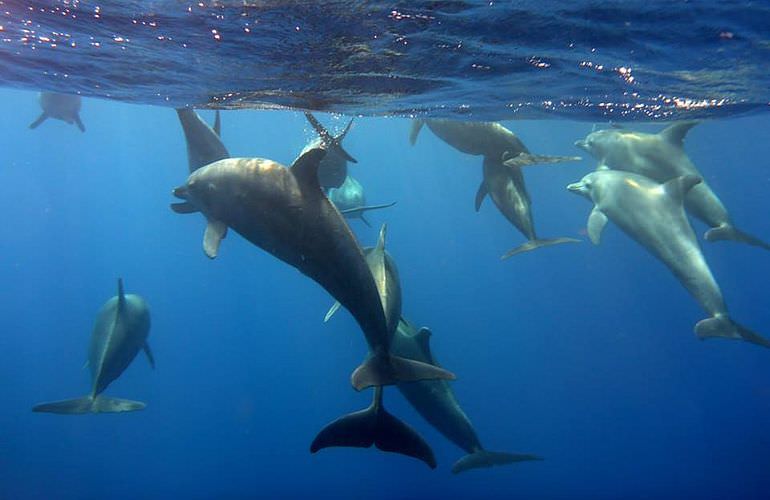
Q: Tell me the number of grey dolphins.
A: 12